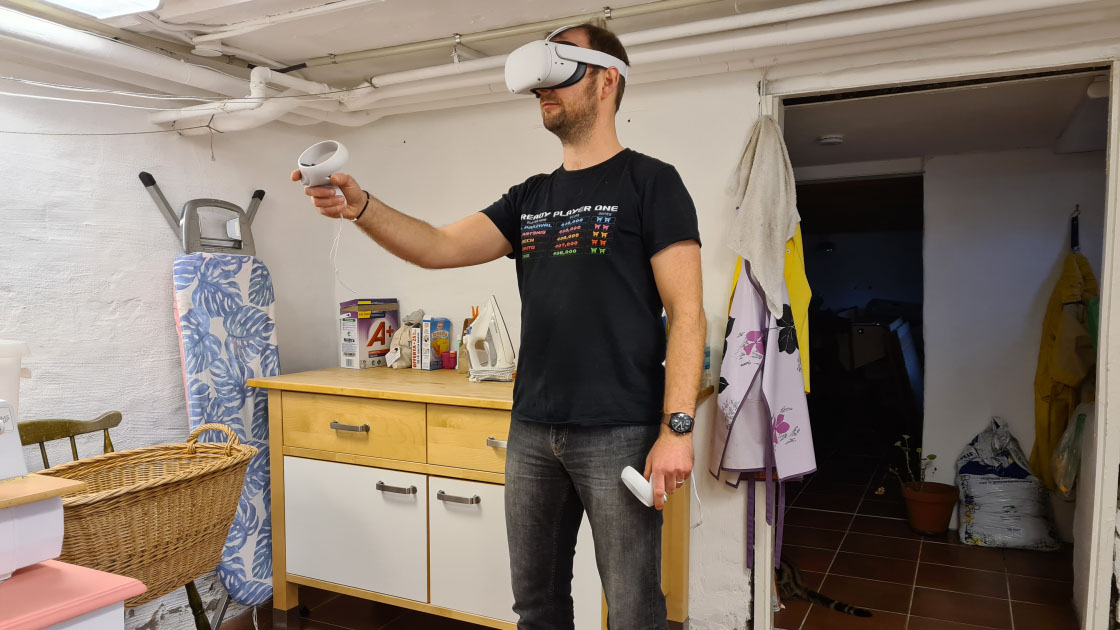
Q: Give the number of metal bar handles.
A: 4